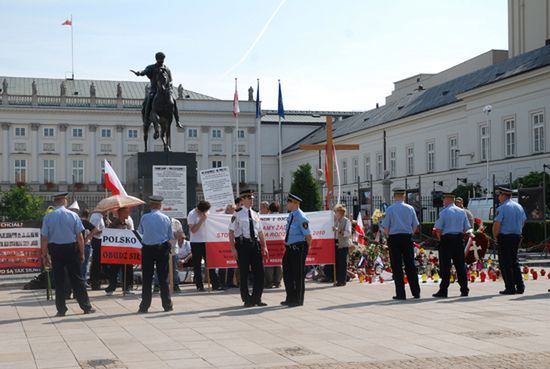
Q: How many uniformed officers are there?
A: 7